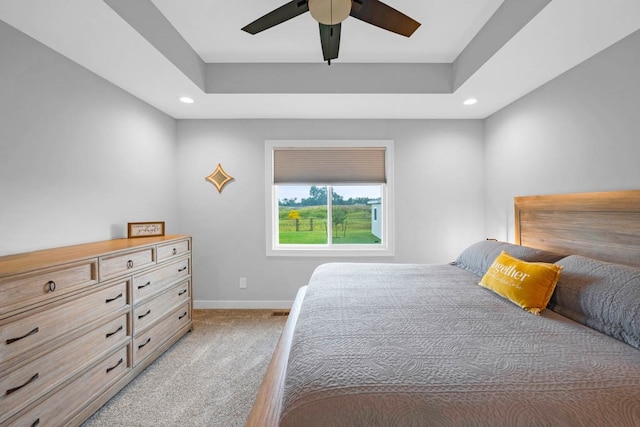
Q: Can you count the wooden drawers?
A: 9